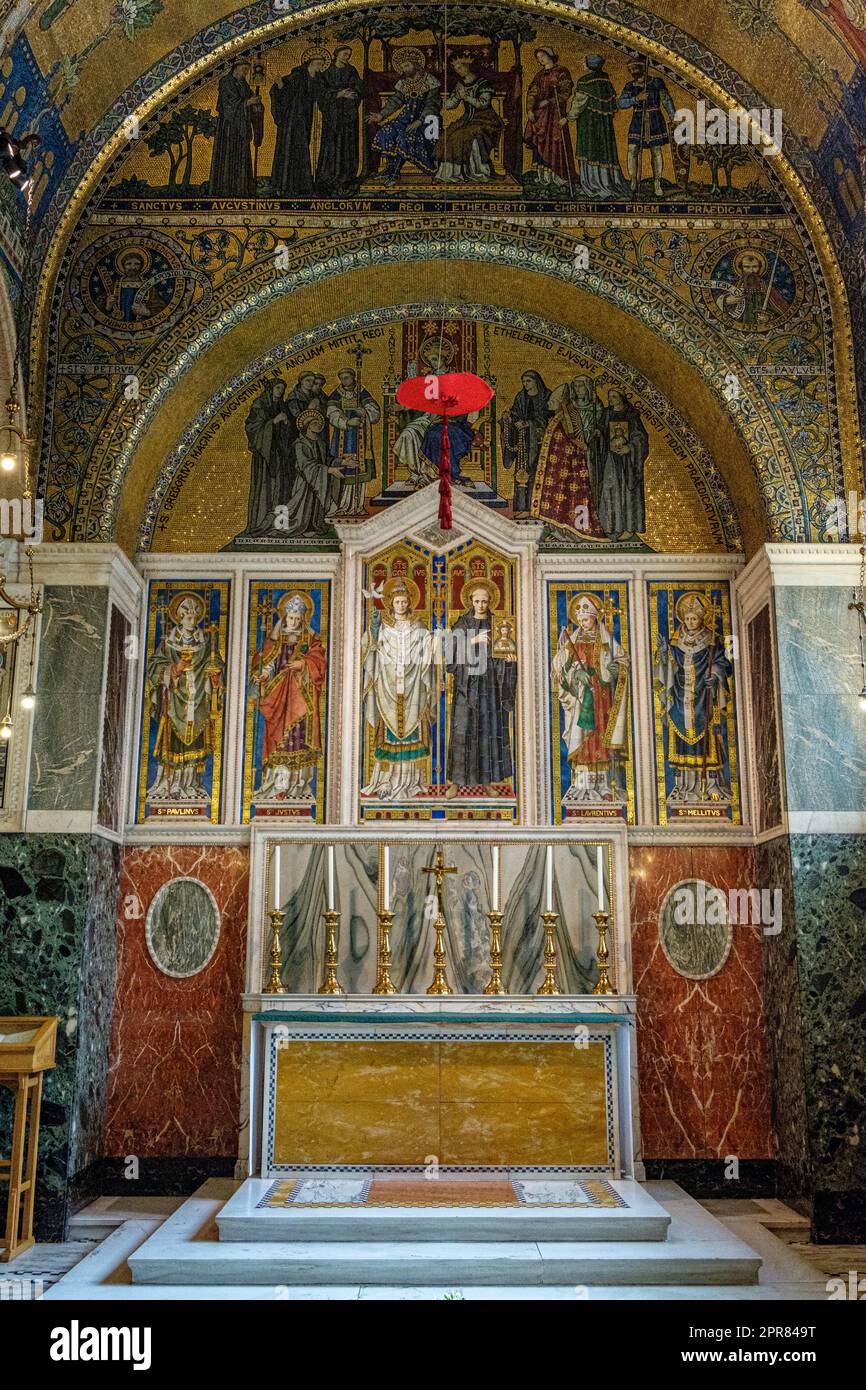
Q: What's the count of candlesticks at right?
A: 3